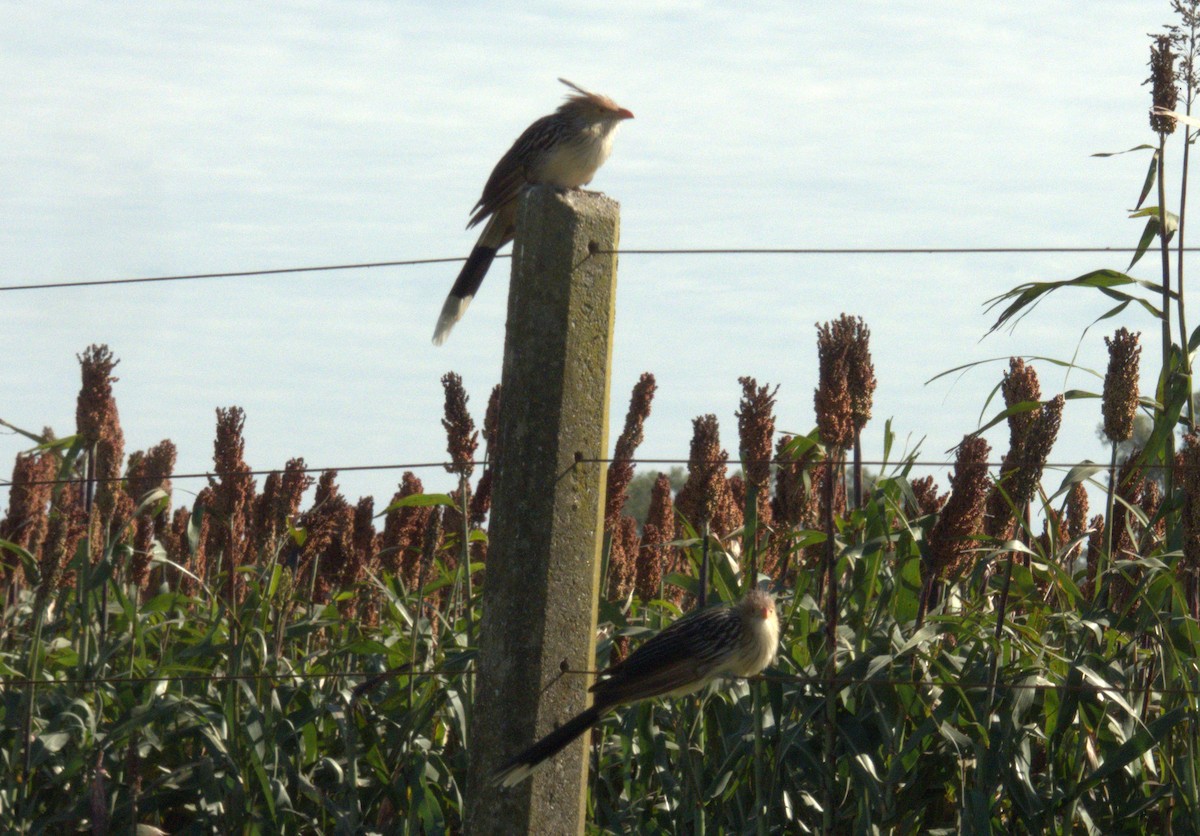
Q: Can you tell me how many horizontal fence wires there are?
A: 3